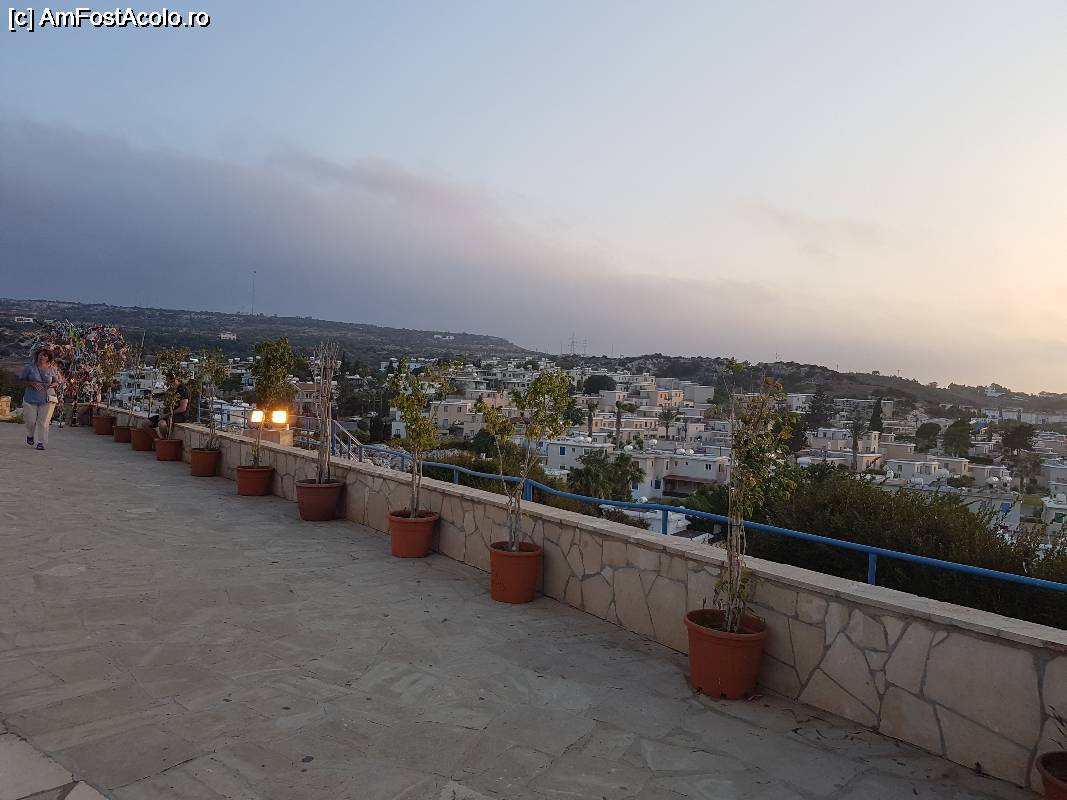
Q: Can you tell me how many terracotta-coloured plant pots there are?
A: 11